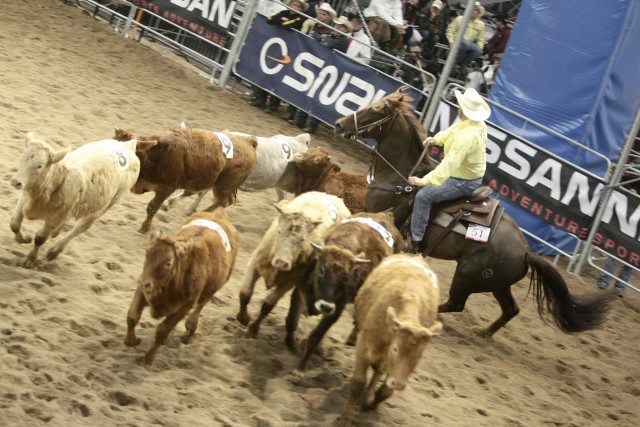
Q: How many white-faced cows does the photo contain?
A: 2